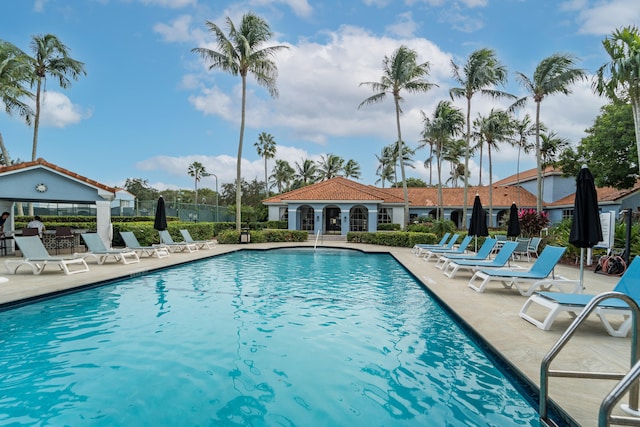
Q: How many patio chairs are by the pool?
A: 12